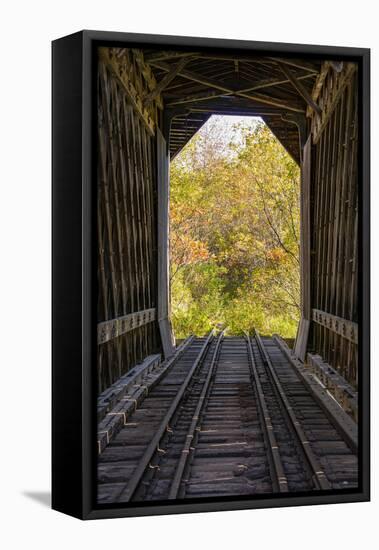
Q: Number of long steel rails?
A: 4